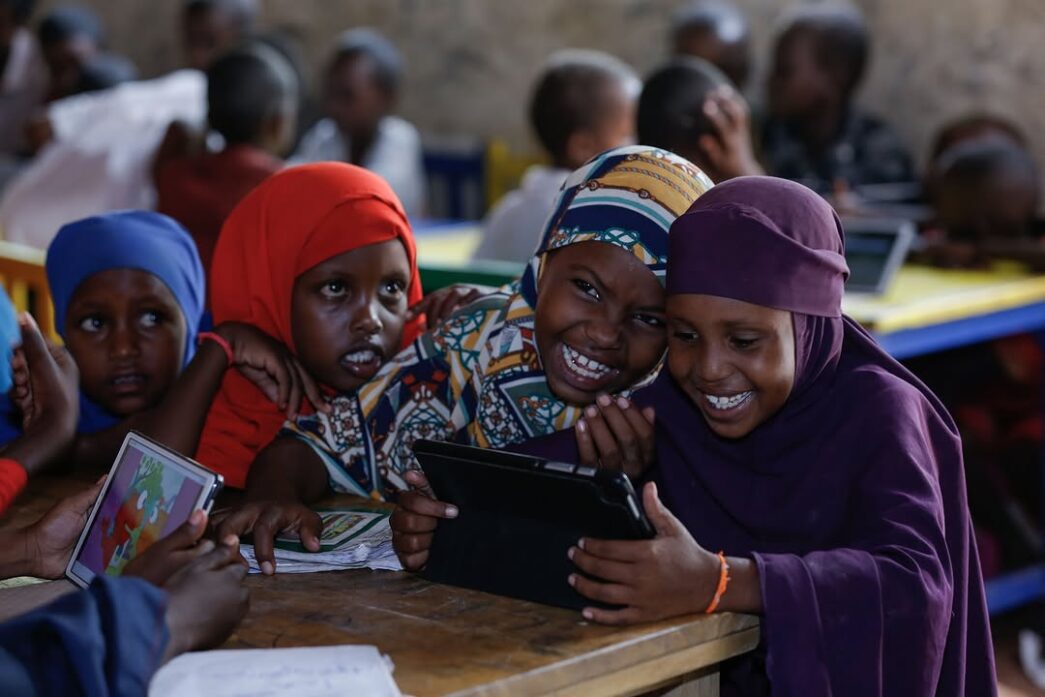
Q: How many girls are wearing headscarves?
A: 4